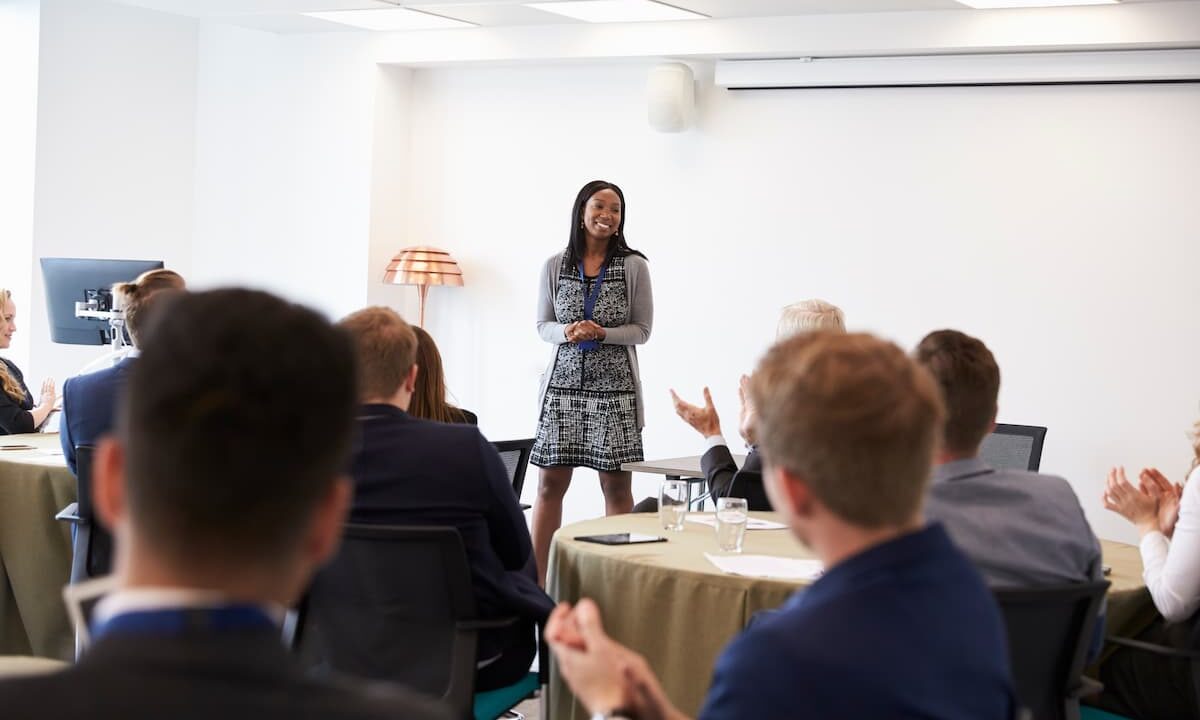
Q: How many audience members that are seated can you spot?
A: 9